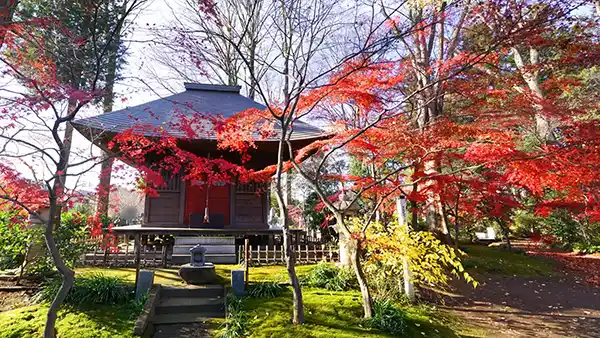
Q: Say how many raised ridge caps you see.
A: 1